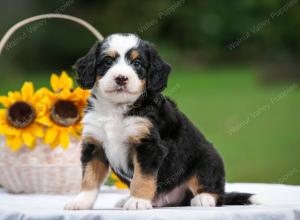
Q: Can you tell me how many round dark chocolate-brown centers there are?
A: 2